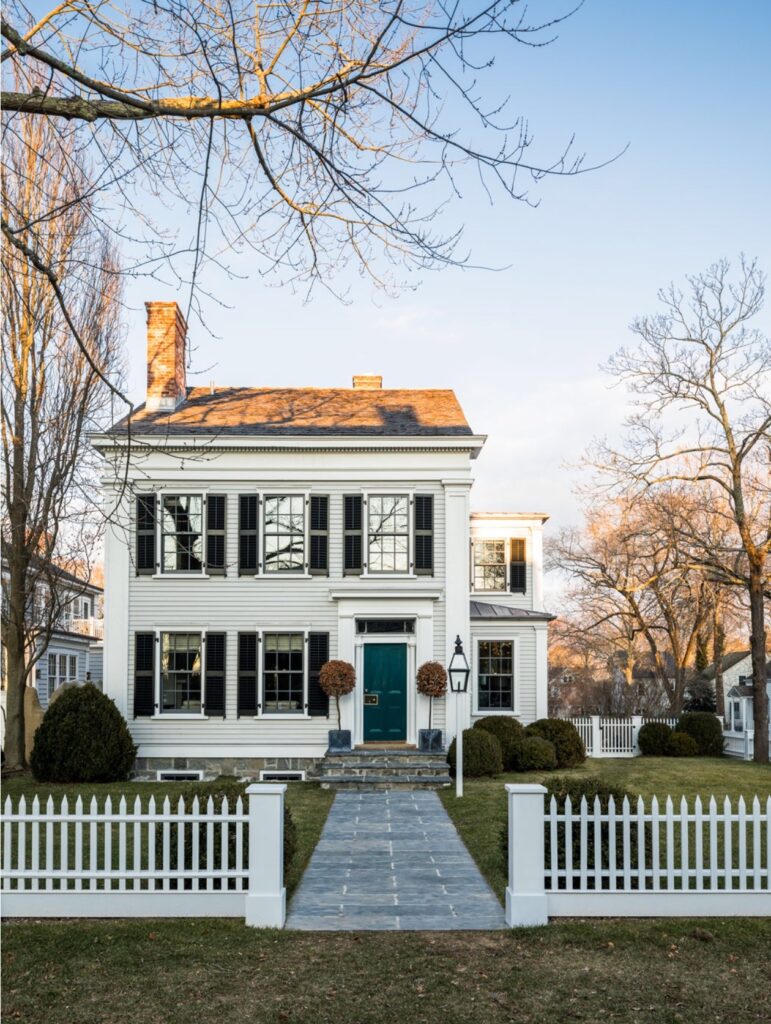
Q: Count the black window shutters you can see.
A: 11